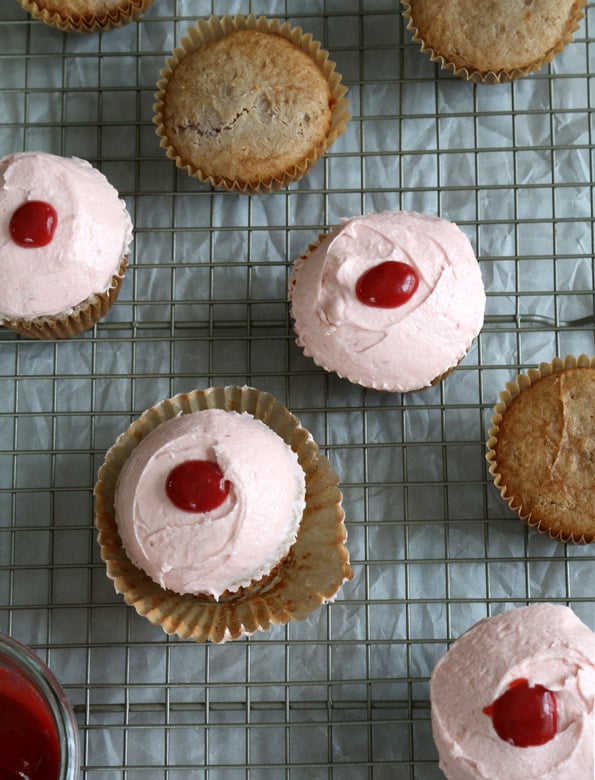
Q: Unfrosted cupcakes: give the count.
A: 4